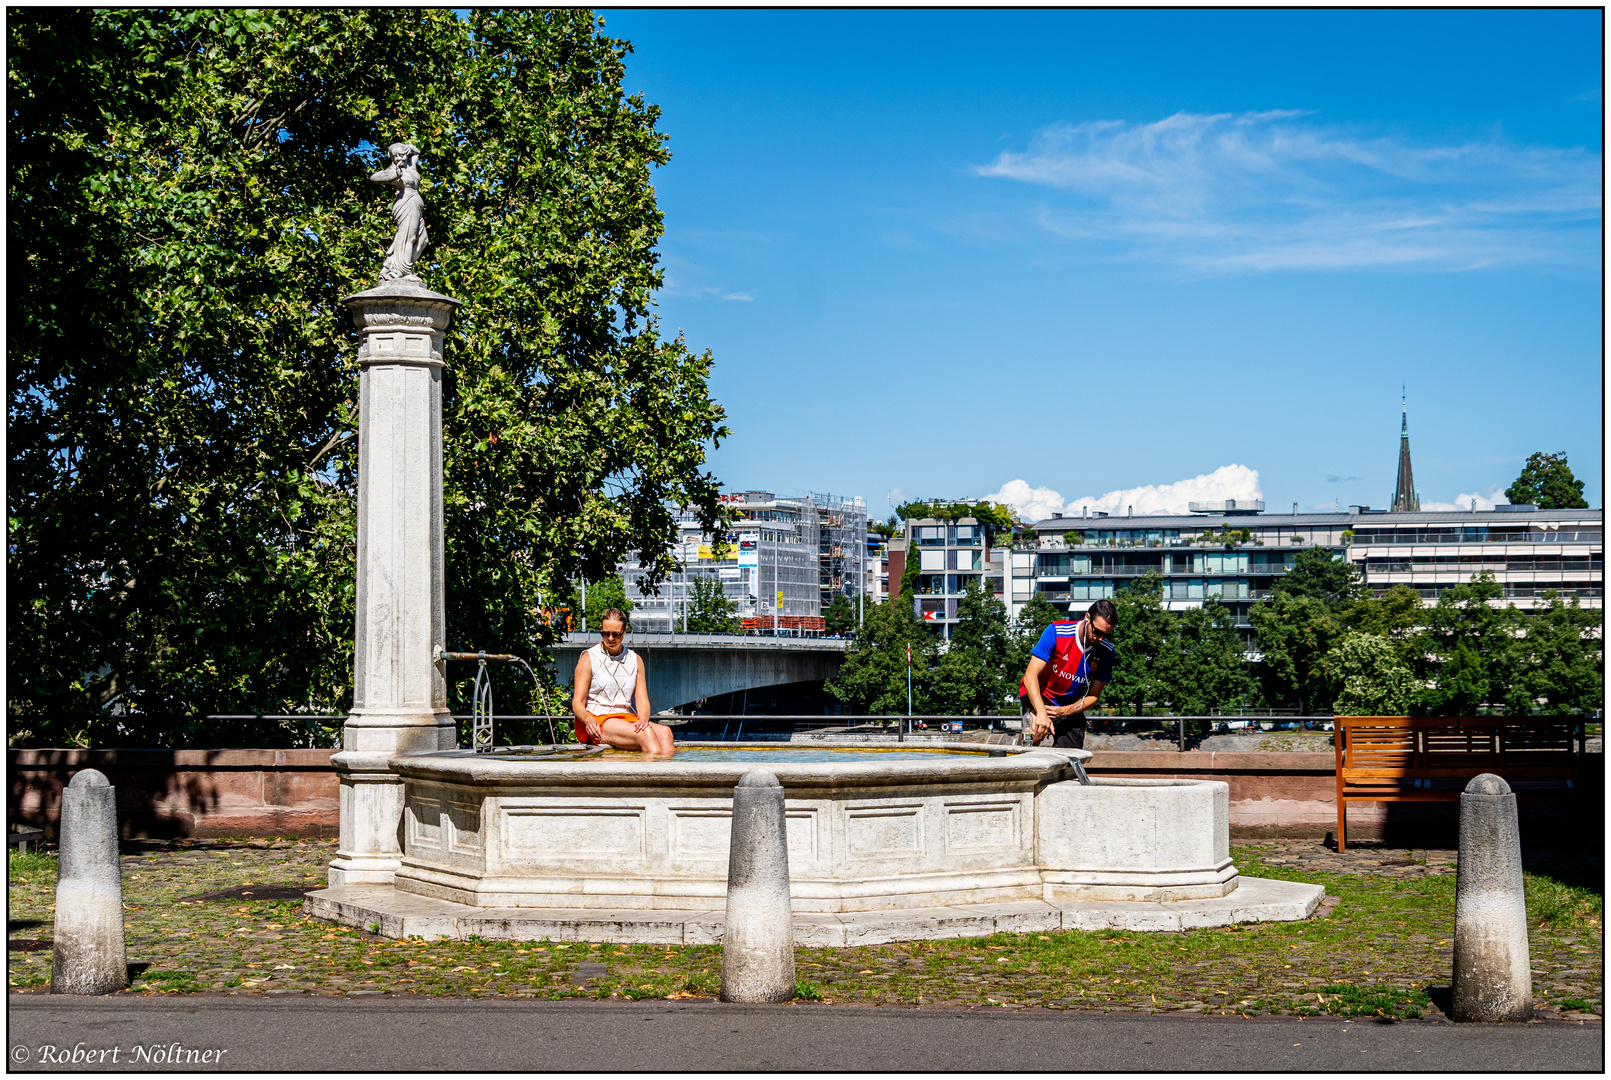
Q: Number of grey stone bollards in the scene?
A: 3